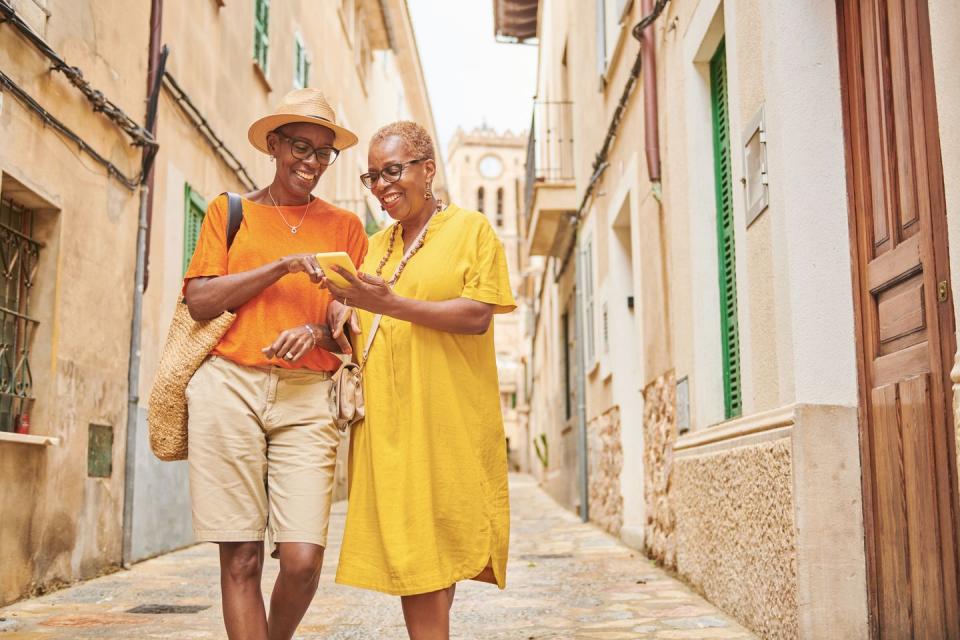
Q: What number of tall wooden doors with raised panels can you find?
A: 1